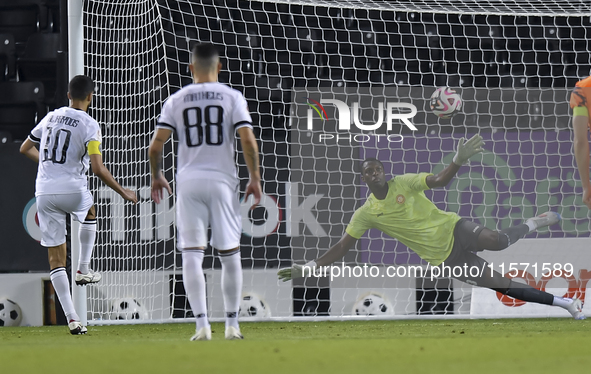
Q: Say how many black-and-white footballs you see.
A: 4